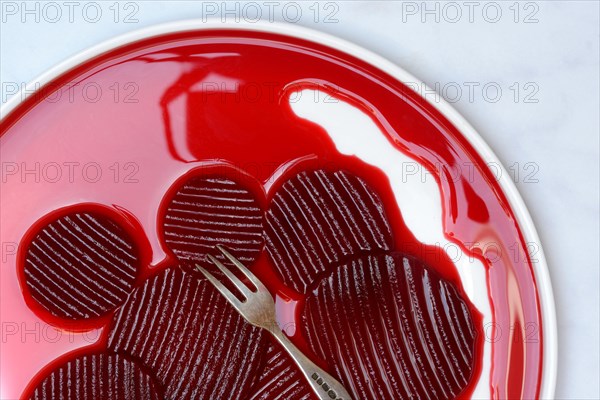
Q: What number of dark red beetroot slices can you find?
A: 7